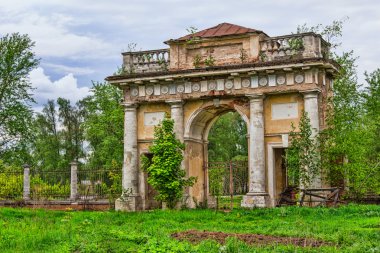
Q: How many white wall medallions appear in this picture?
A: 11